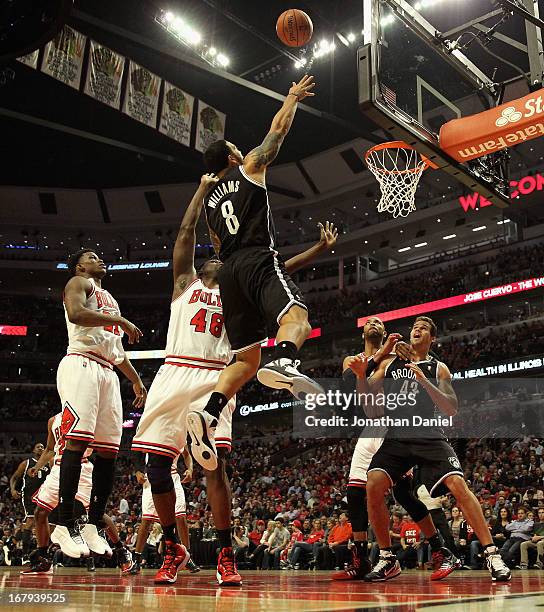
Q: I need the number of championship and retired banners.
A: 6